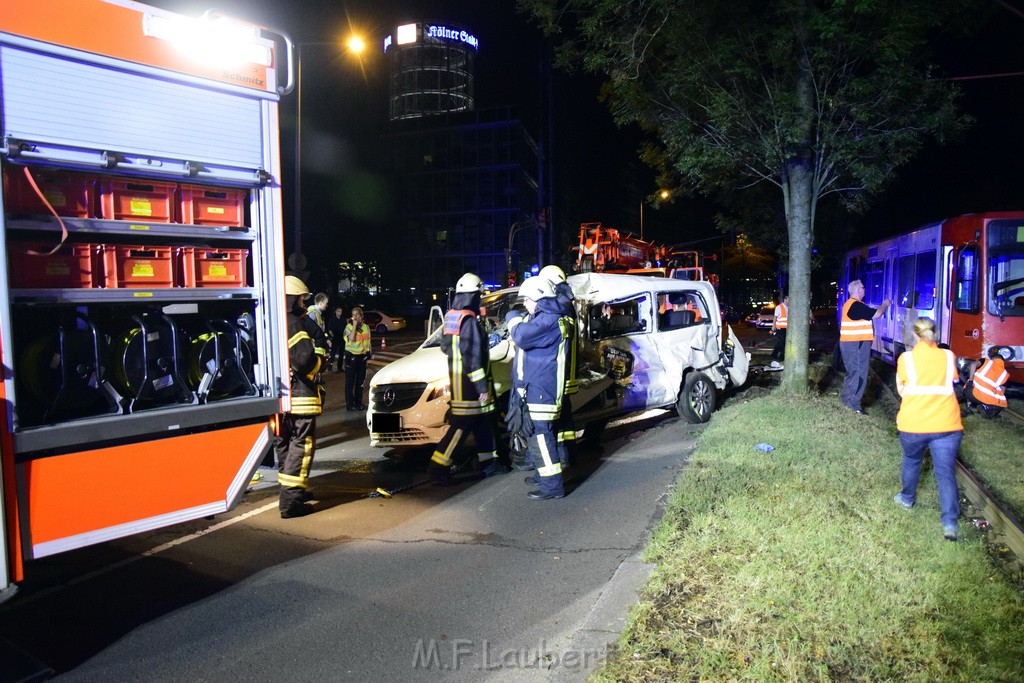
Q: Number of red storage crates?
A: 6